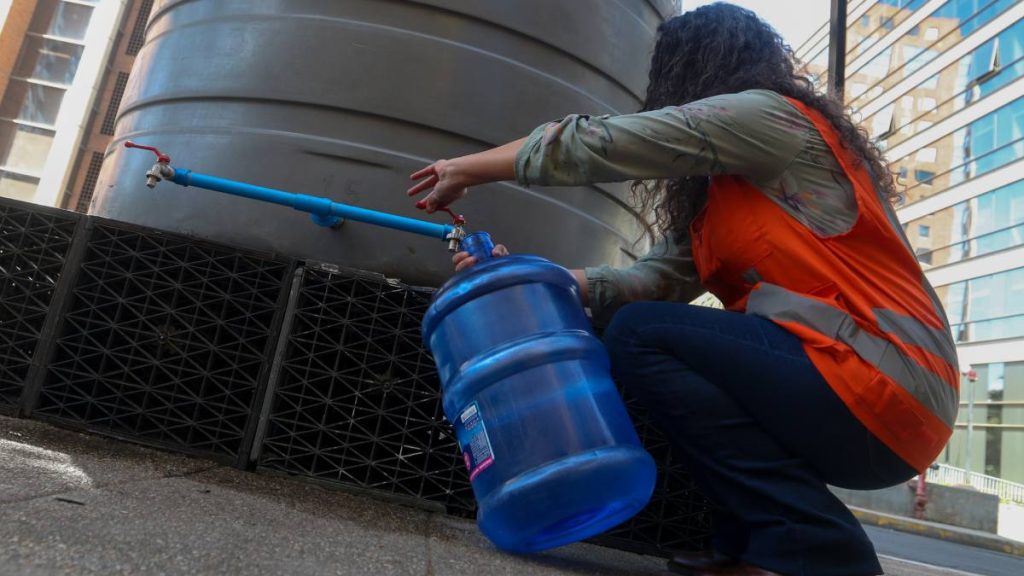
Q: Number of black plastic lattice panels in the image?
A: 4